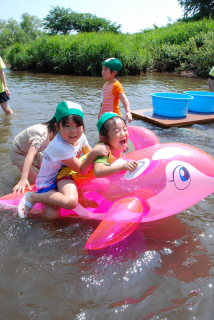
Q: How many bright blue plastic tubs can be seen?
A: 2